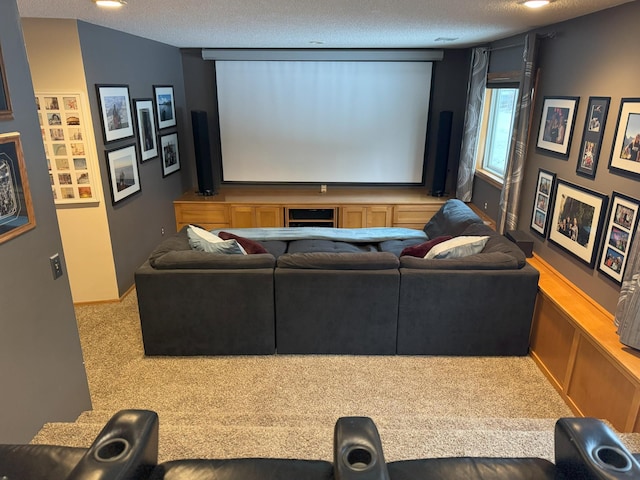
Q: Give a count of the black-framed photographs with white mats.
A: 10